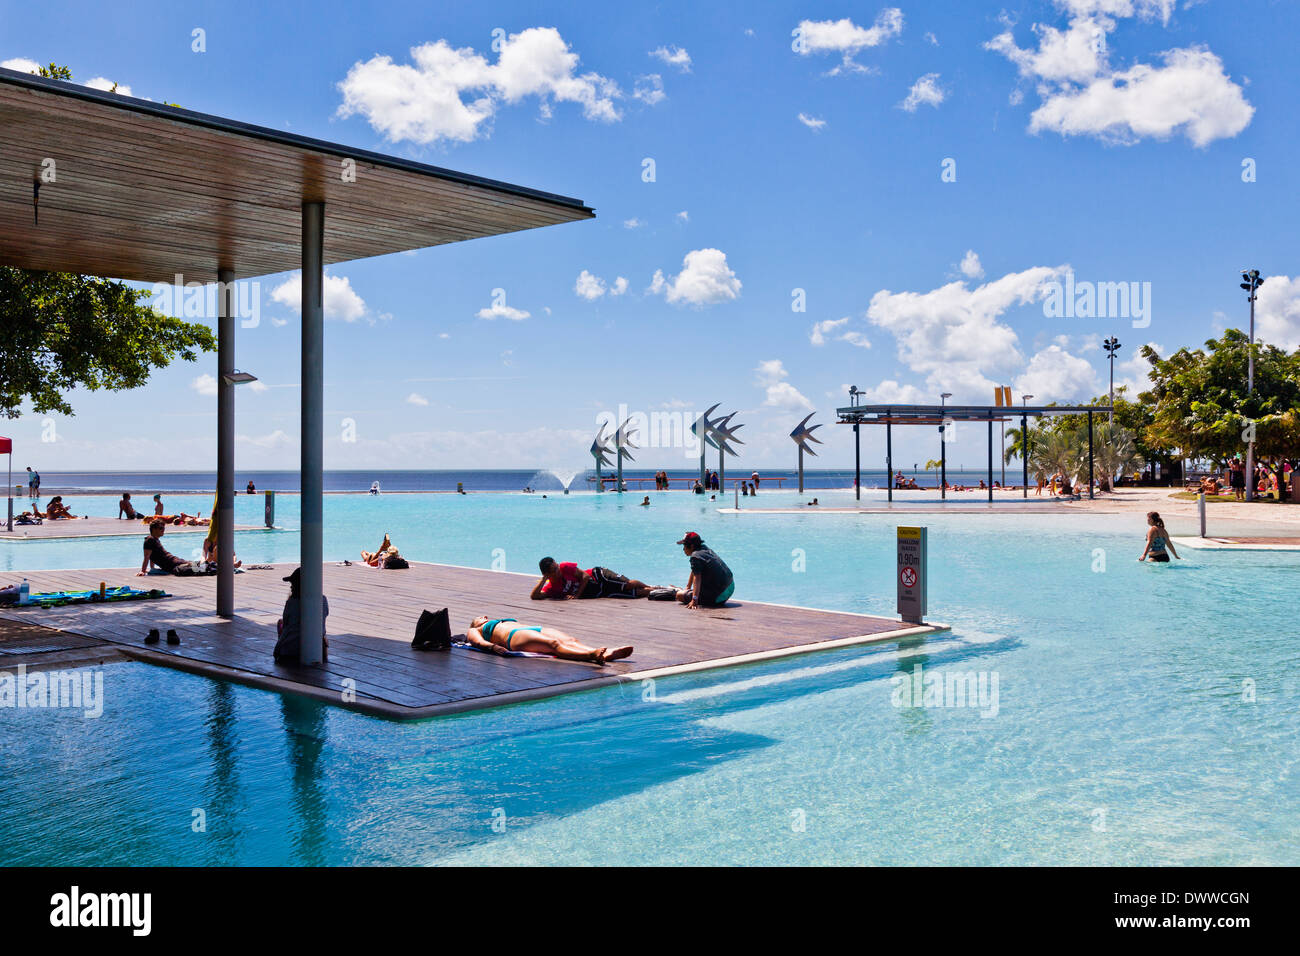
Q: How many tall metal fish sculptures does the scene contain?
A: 5